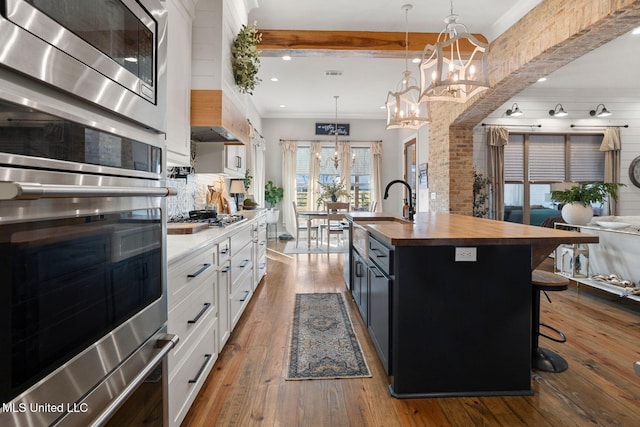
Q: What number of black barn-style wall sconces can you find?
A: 3